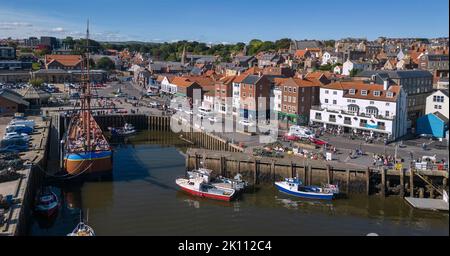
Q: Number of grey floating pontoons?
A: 1